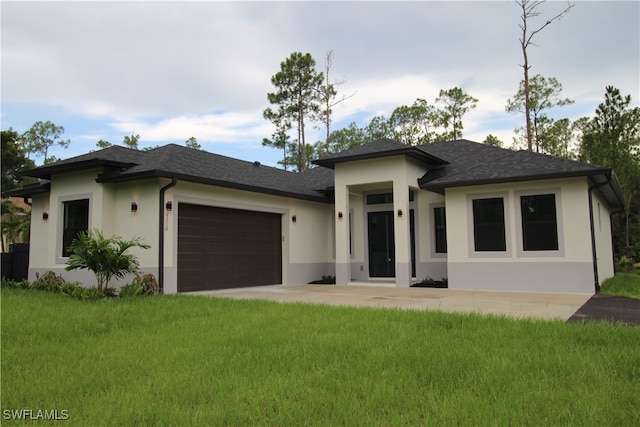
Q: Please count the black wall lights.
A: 6